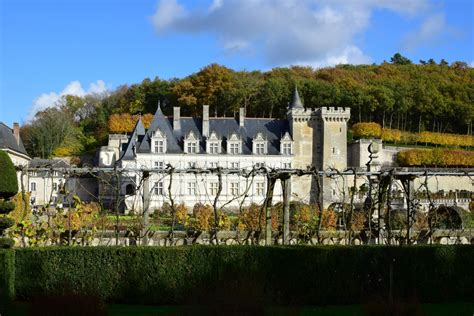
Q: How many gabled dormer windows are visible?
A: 6